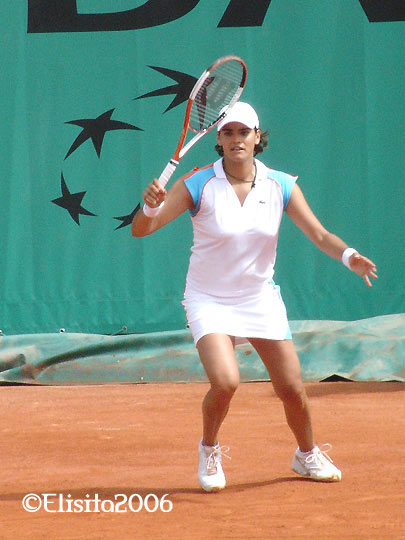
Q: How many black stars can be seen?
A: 4